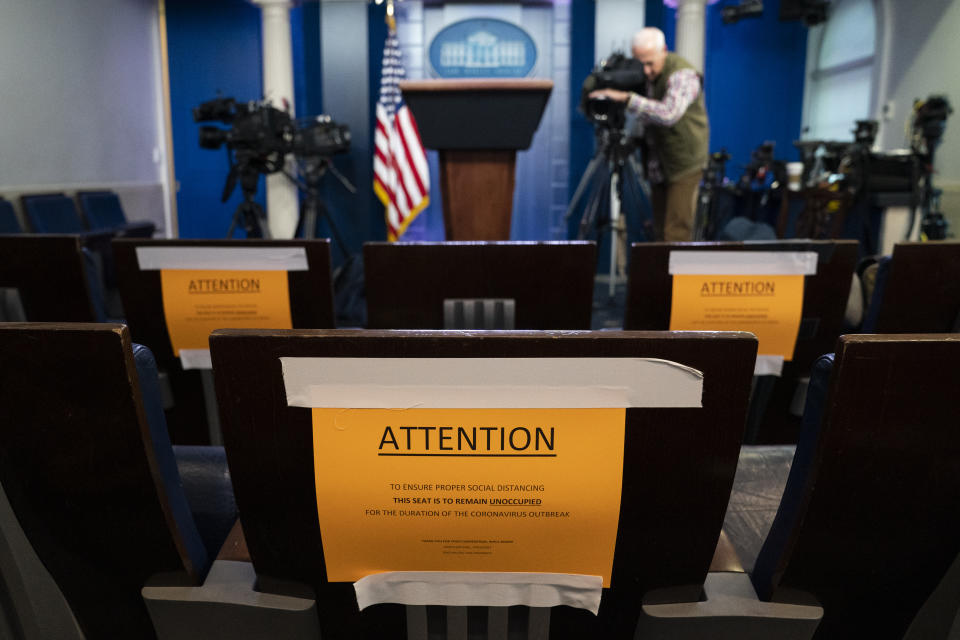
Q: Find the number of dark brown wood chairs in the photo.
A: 8